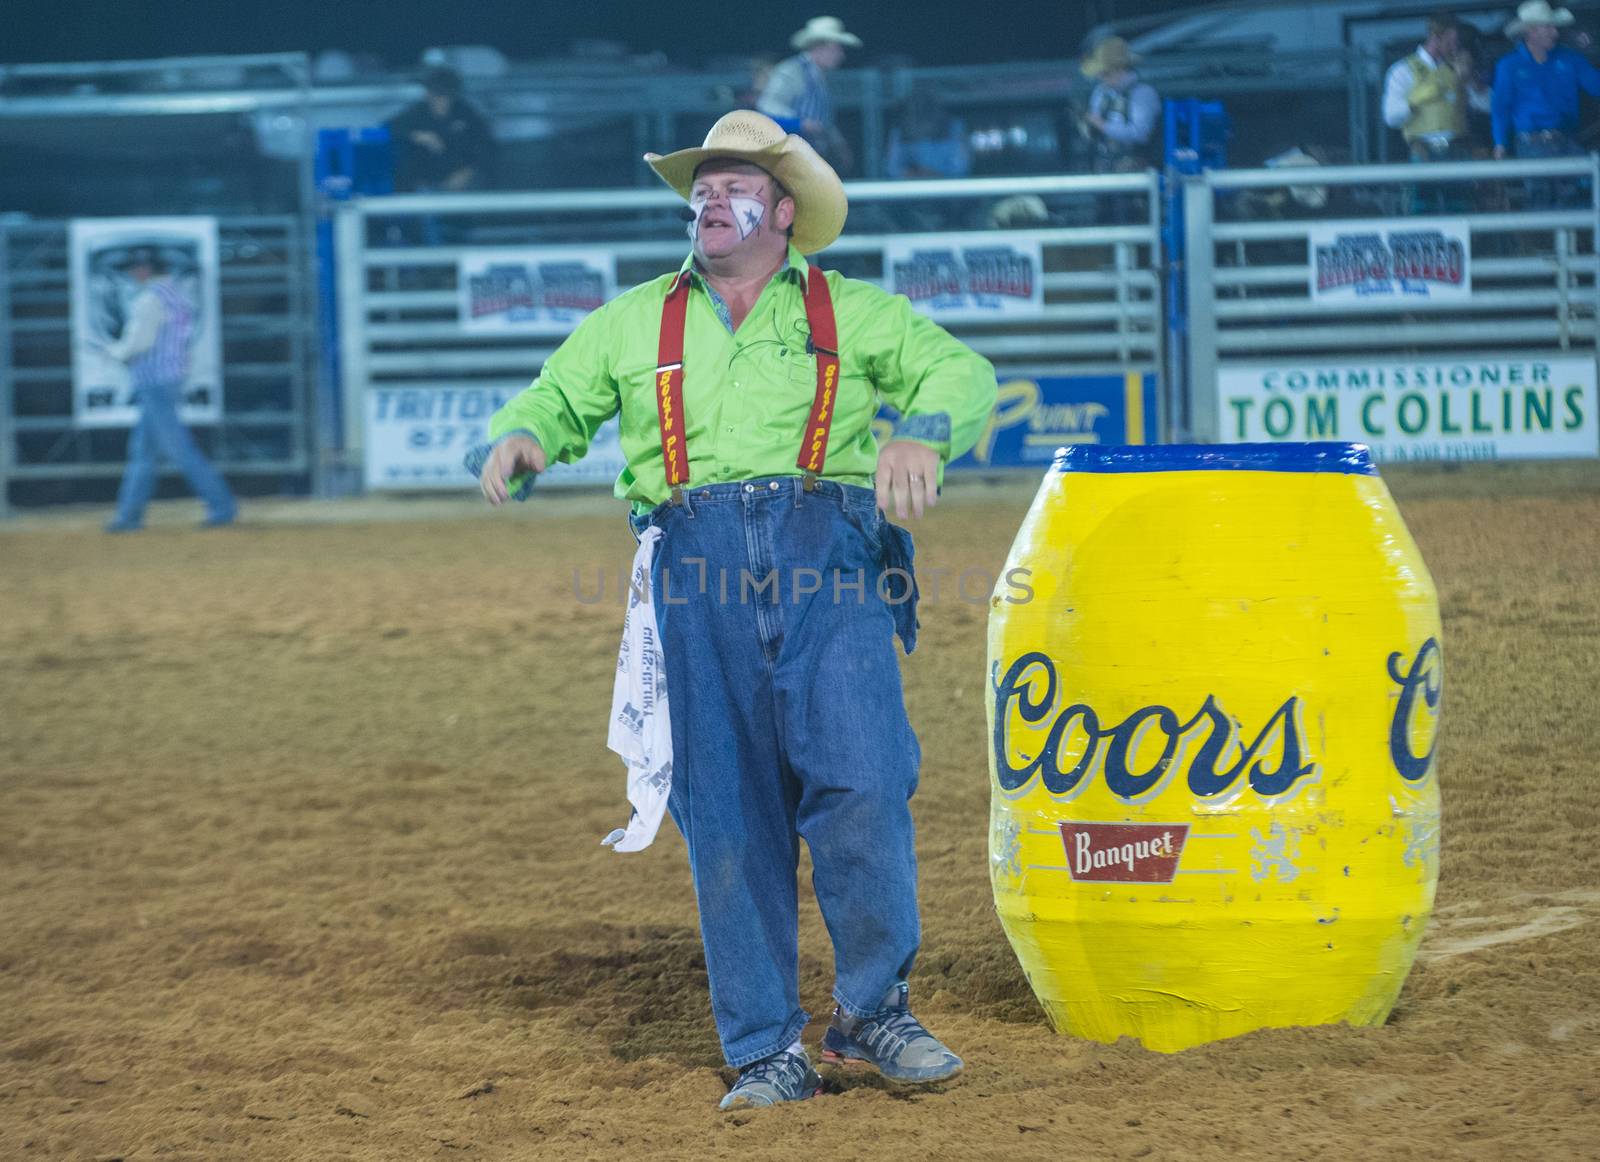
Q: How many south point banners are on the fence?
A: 1